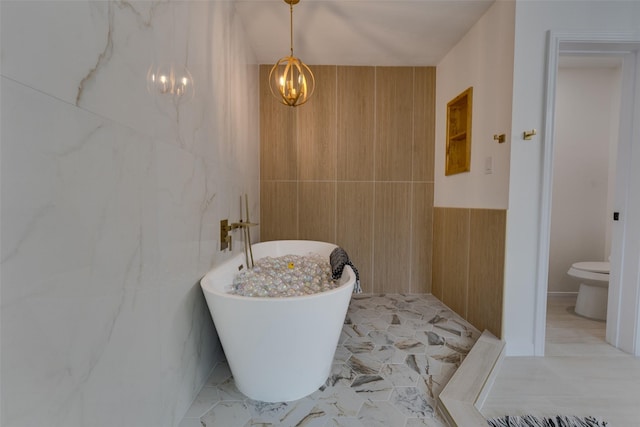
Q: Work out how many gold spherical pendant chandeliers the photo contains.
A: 1